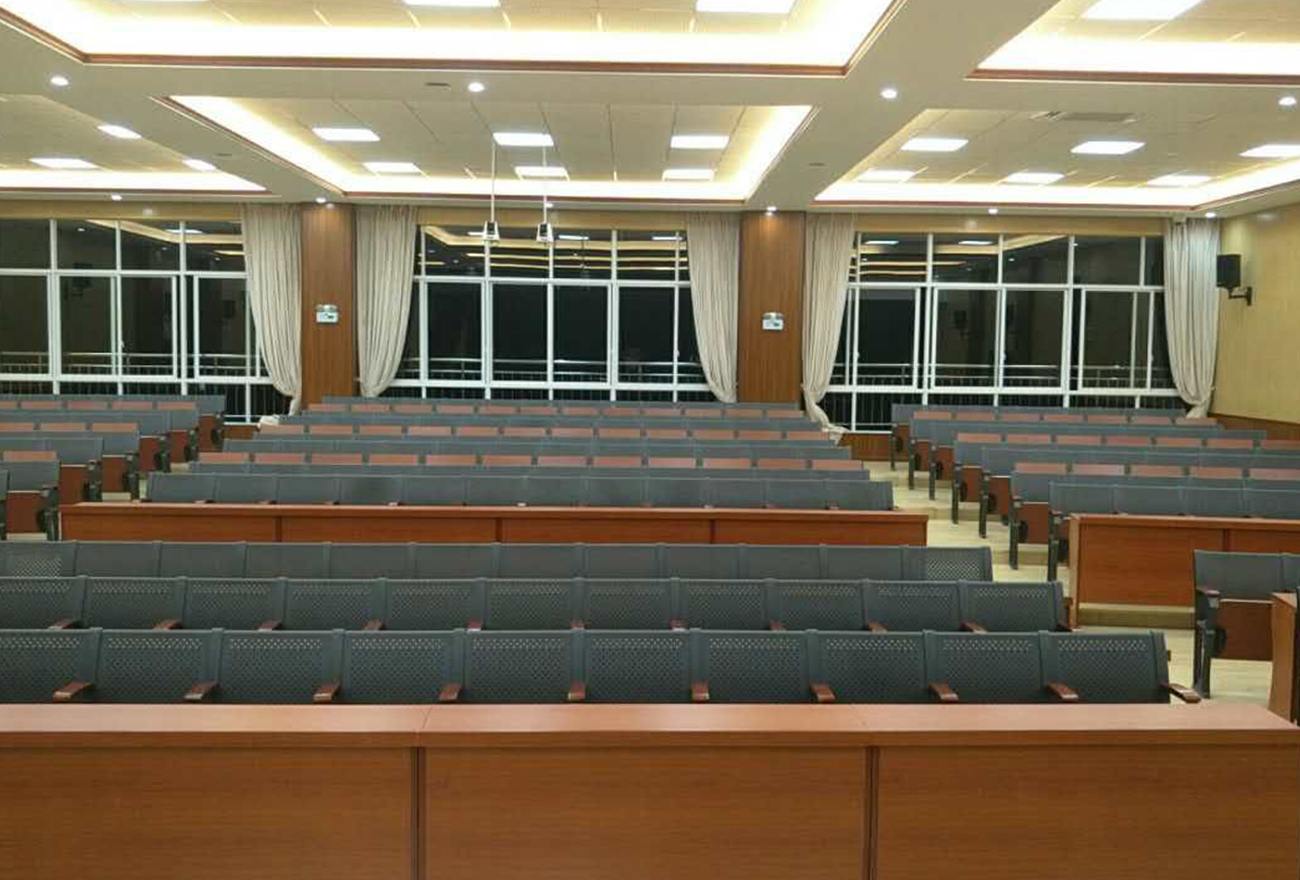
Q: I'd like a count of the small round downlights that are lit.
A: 10